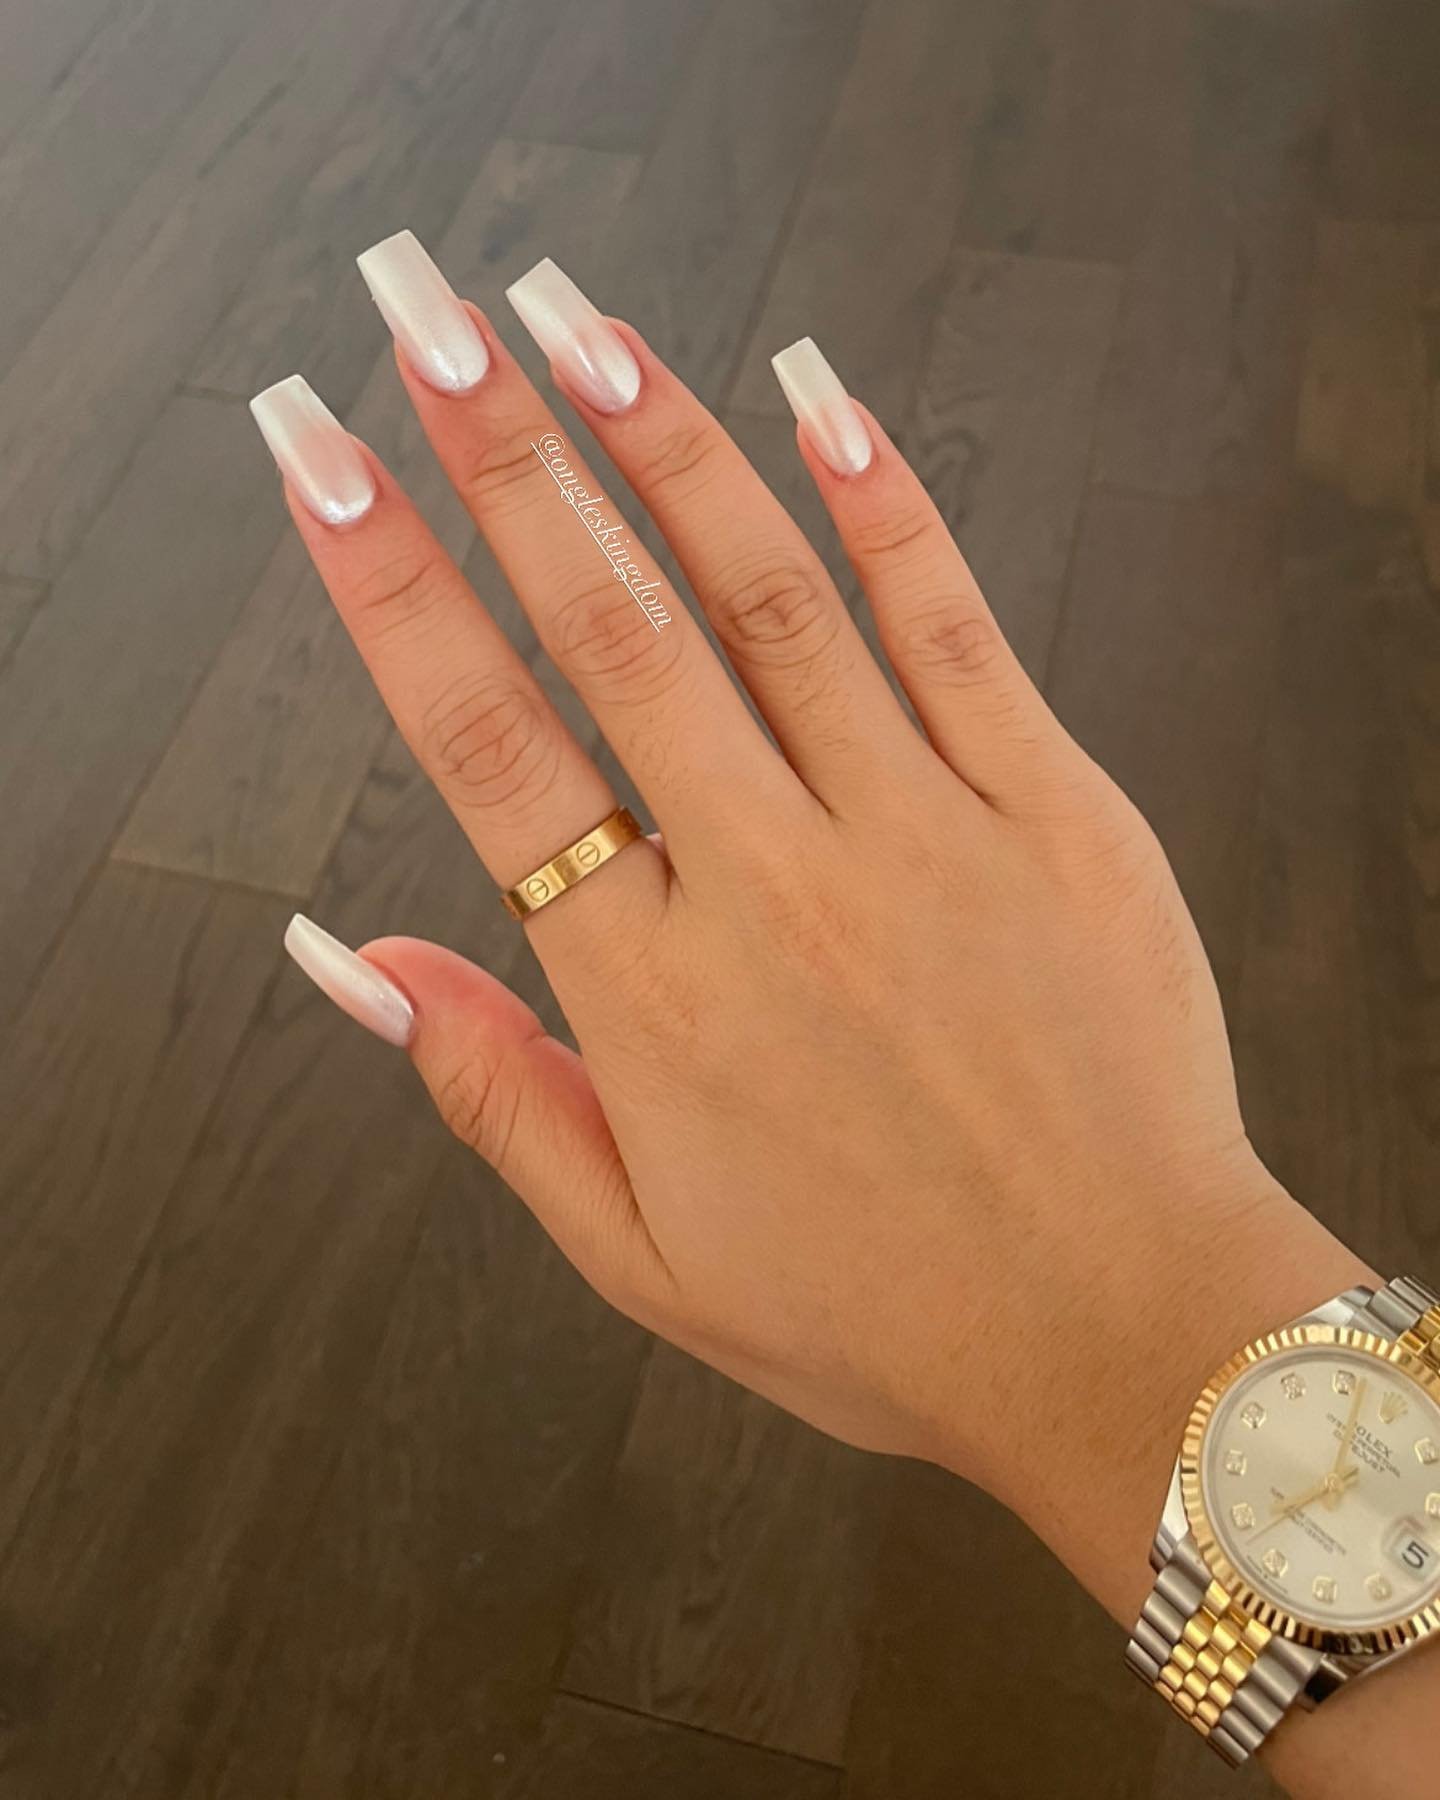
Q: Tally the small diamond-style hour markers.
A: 10